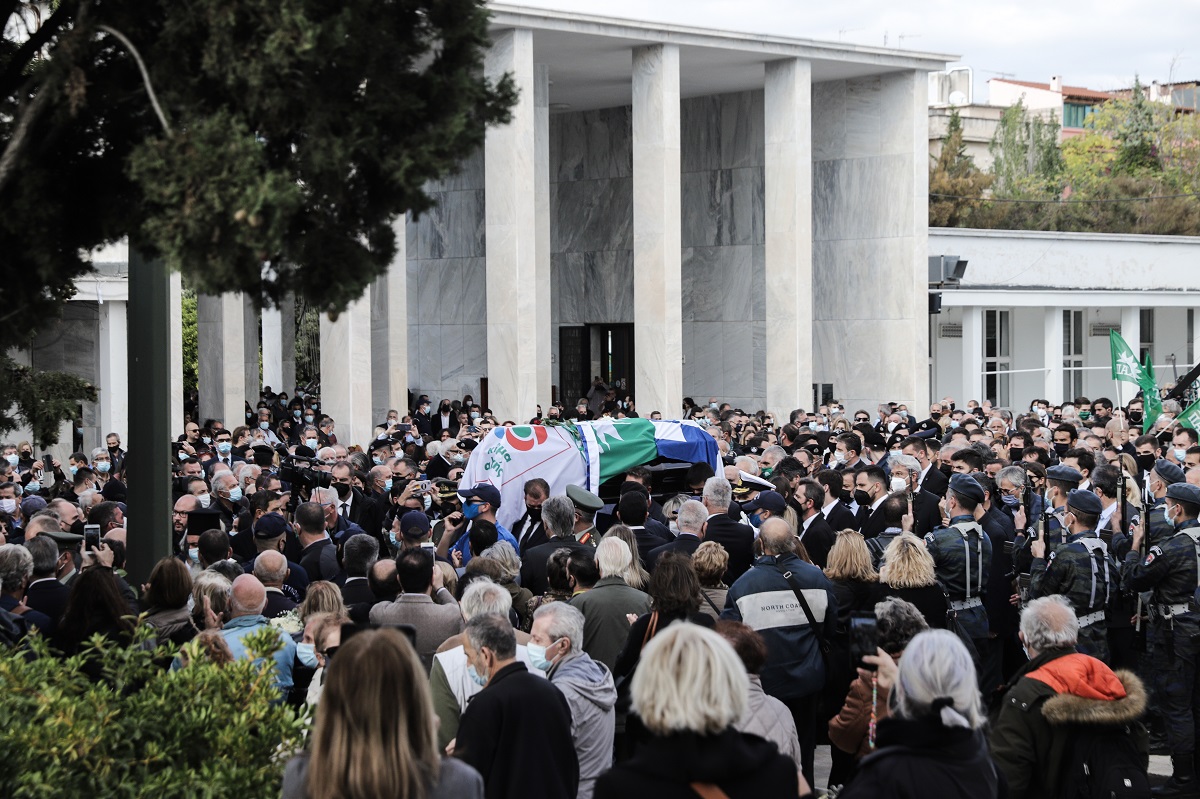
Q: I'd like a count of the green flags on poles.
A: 3